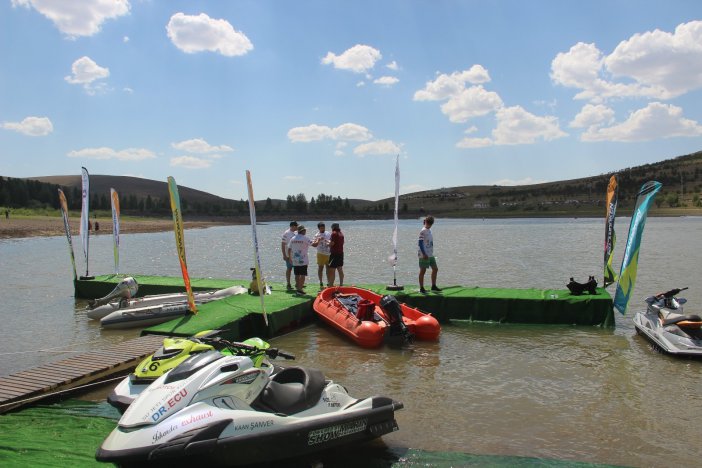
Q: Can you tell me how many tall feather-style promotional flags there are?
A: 8